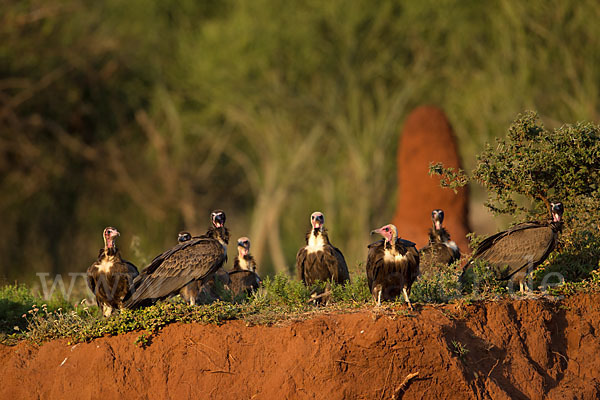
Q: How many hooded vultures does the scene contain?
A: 8